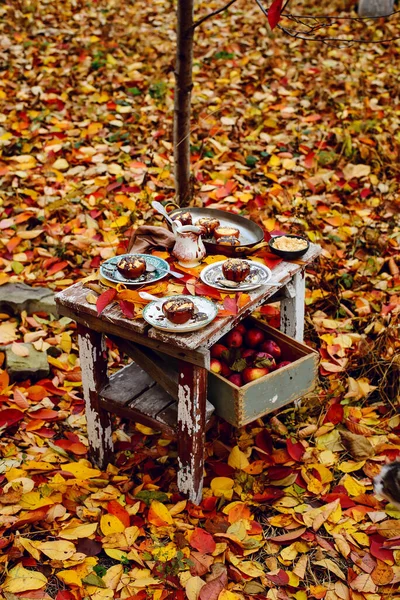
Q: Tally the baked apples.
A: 7